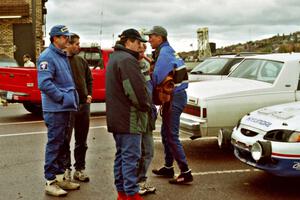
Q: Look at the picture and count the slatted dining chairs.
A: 0